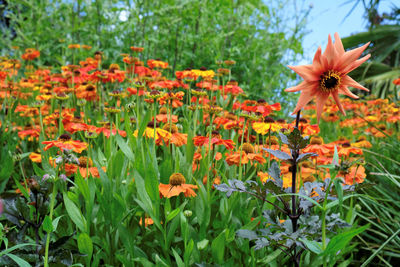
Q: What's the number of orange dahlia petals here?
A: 12